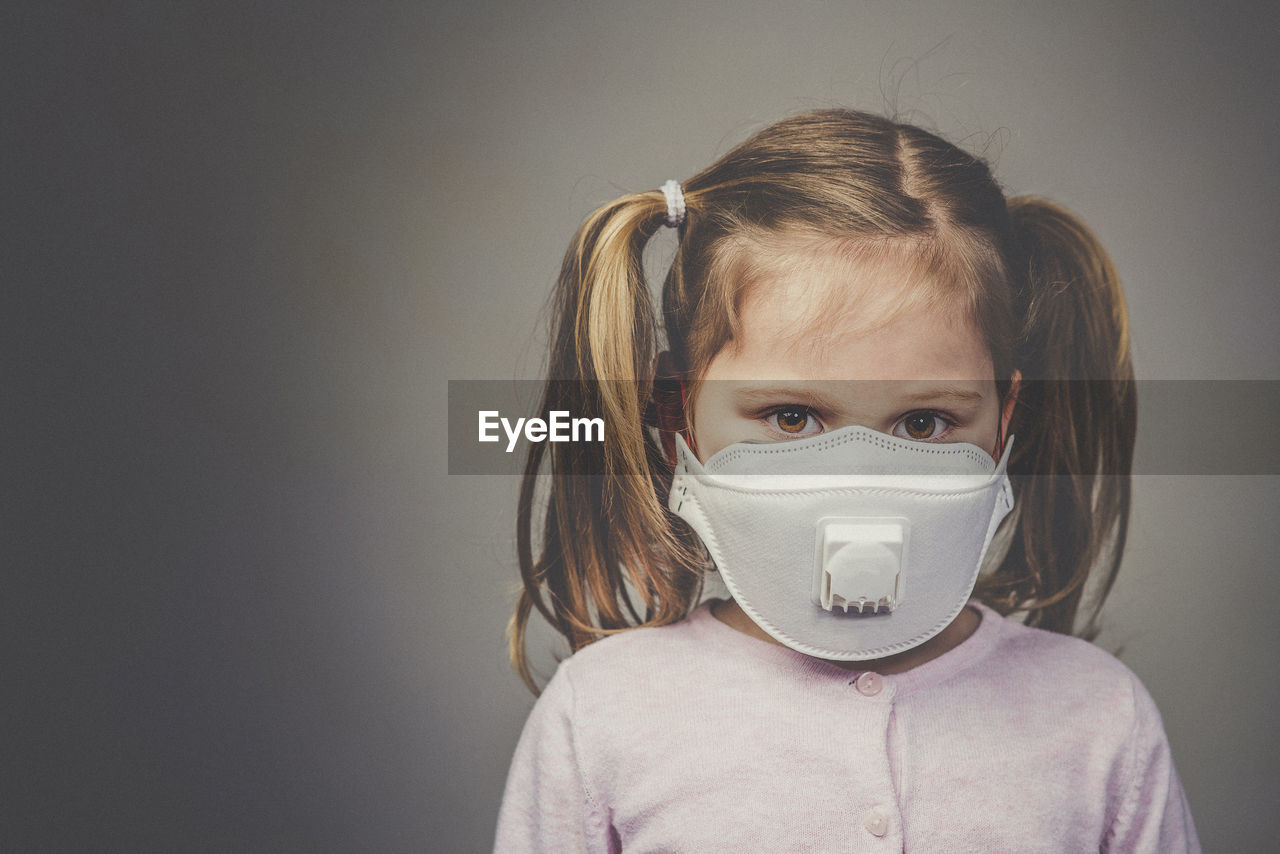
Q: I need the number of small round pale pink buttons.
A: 2